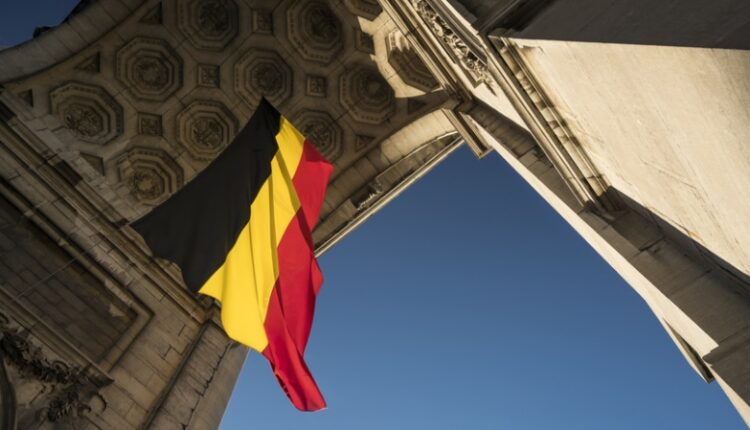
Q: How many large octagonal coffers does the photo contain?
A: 11